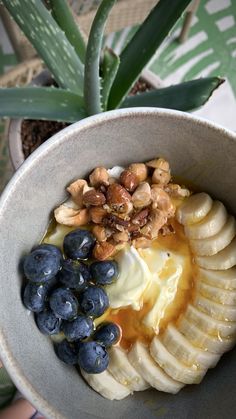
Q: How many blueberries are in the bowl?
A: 12